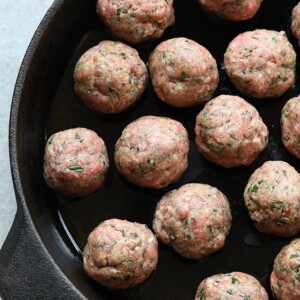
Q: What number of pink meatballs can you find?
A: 15